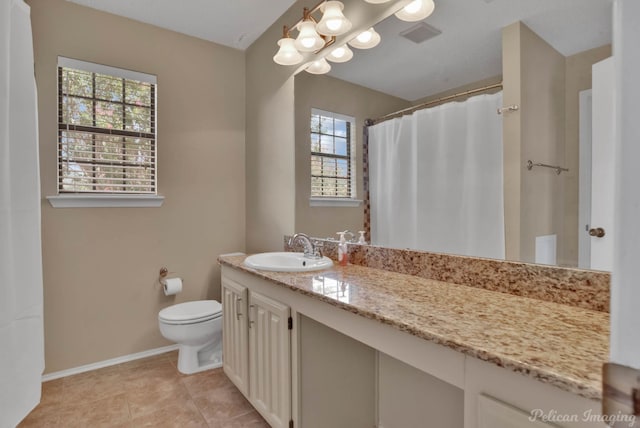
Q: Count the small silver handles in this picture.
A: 2